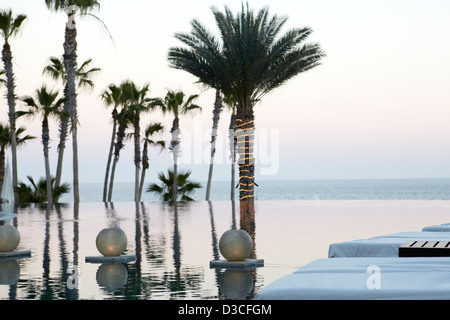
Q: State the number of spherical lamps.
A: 3